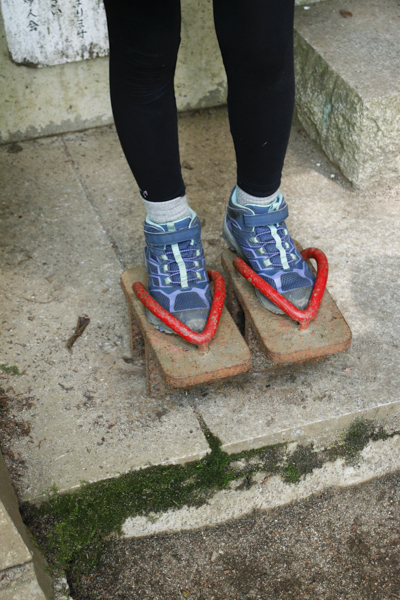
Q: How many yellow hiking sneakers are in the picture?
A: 0